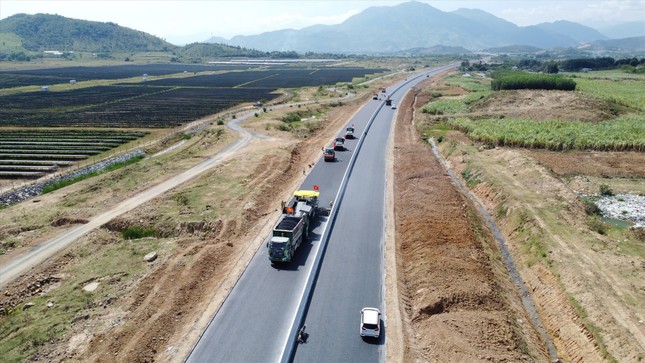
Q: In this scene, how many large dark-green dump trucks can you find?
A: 1